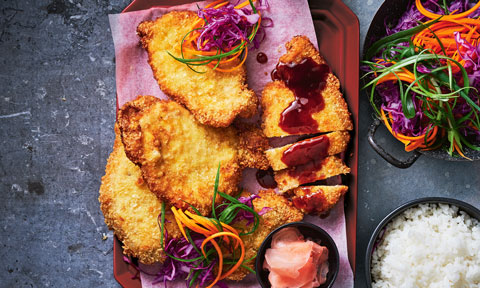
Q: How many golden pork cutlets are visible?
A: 5